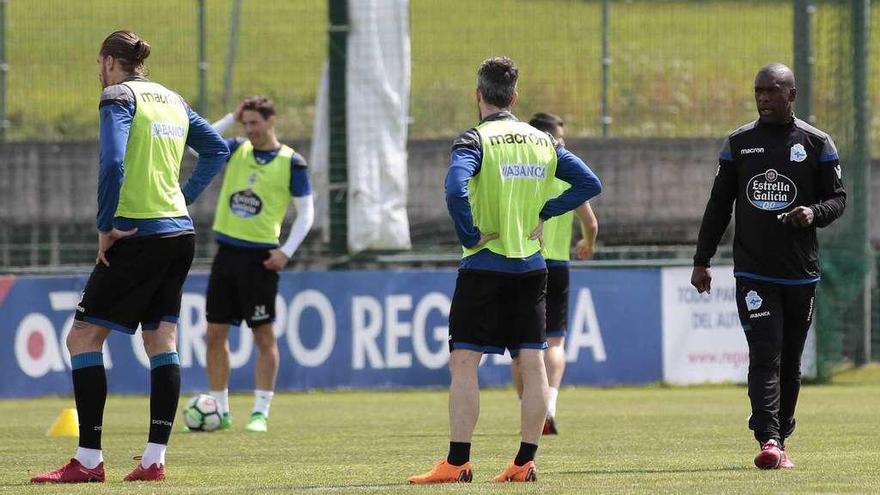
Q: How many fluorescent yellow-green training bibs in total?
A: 4